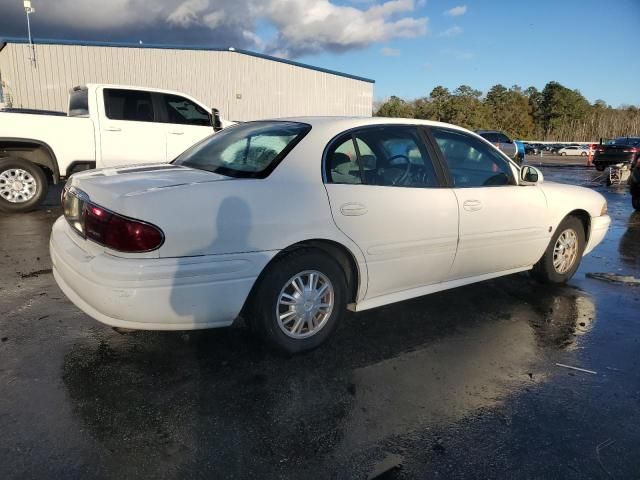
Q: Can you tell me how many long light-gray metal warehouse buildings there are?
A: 1